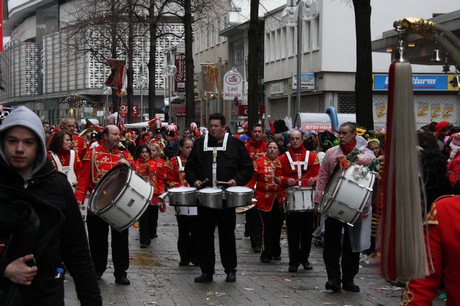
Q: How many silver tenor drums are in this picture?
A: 3